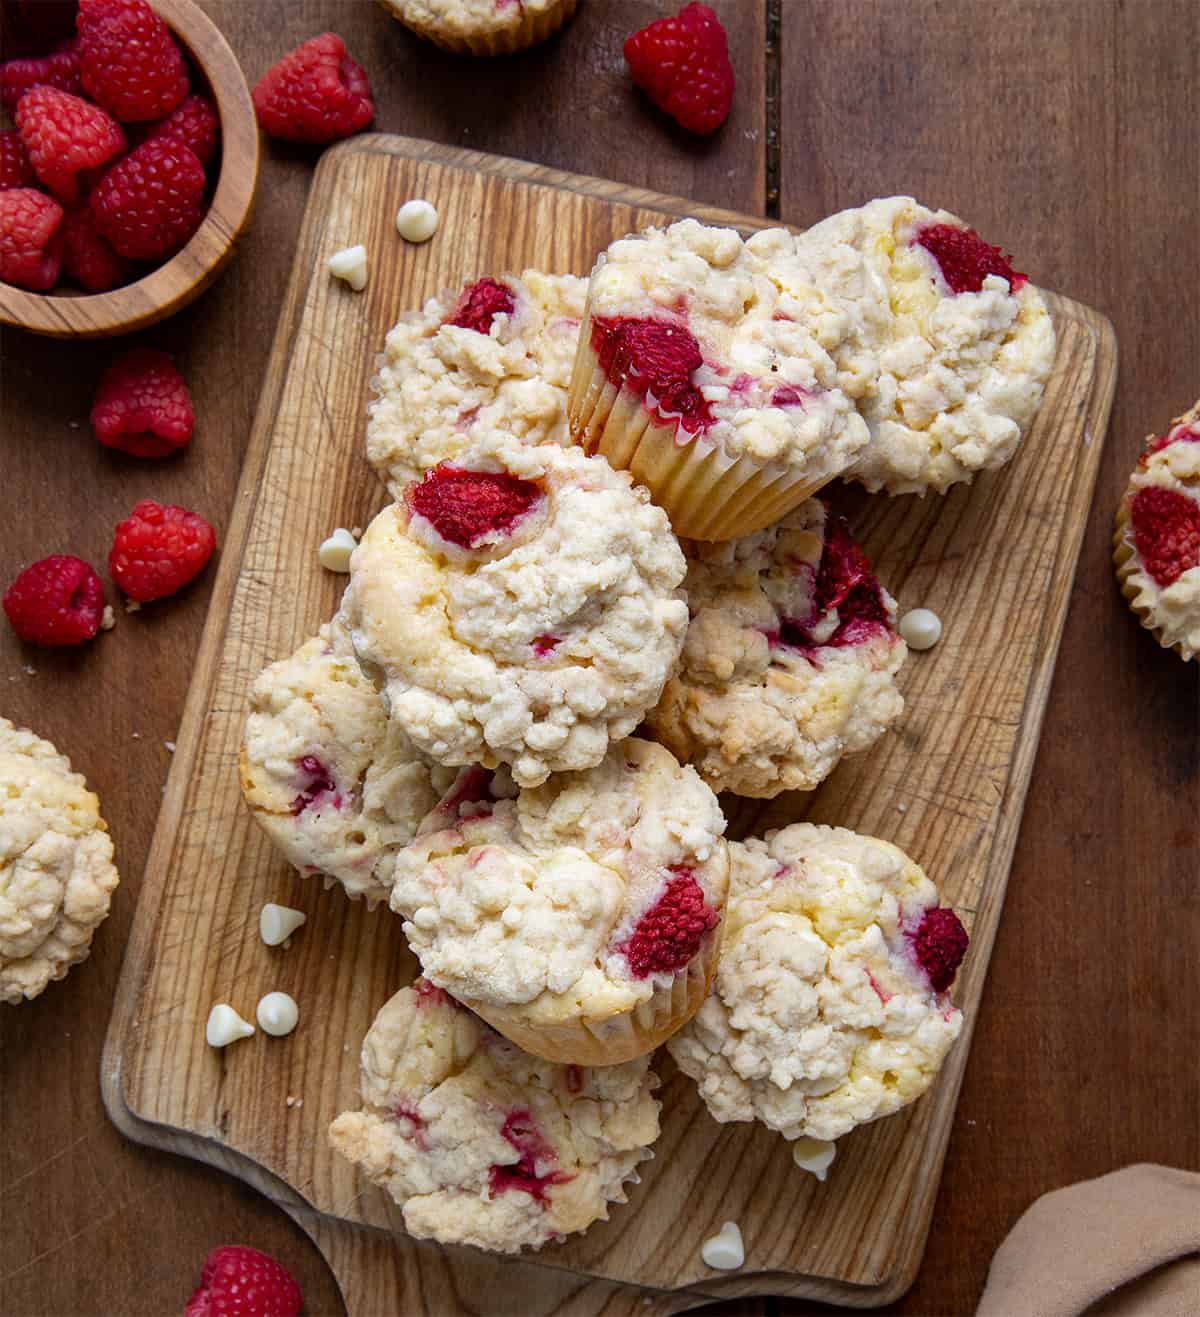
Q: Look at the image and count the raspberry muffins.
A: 12